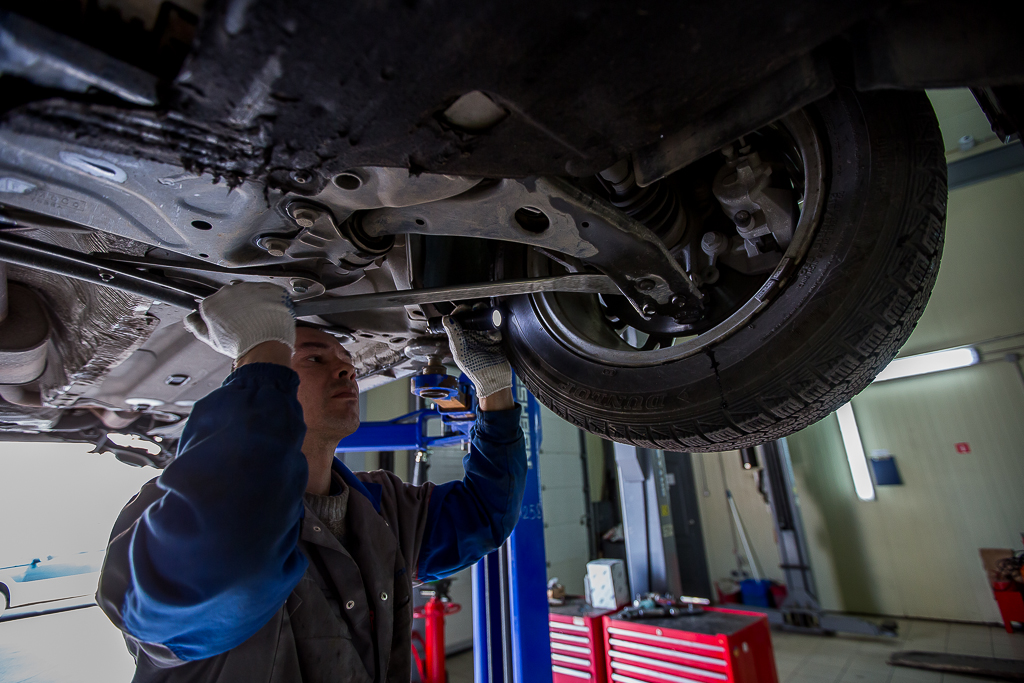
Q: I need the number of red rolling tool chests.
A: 2